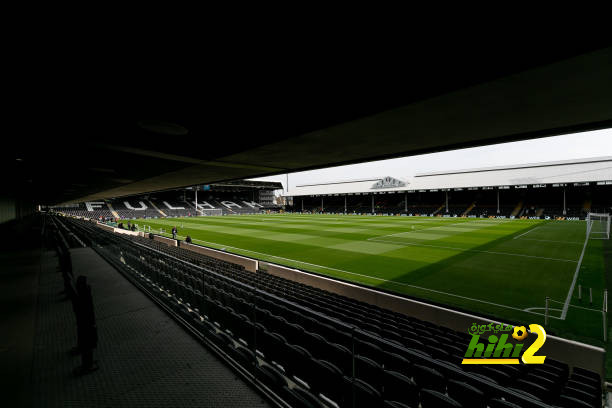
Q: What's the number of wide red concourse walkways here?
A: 0